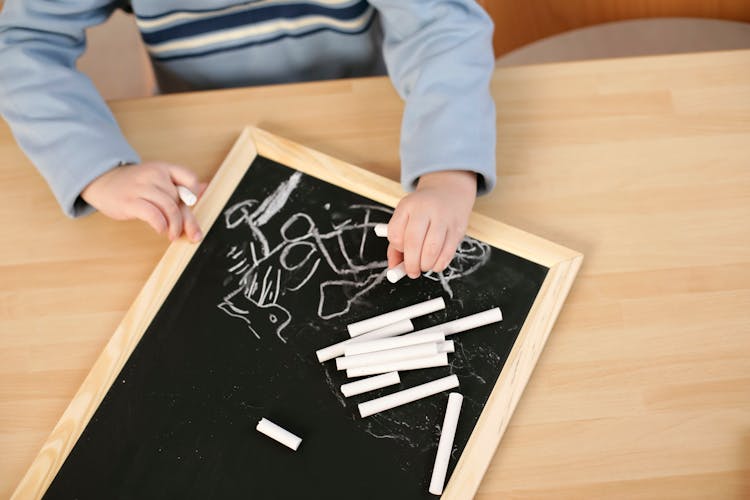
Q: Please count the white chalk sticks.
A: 14